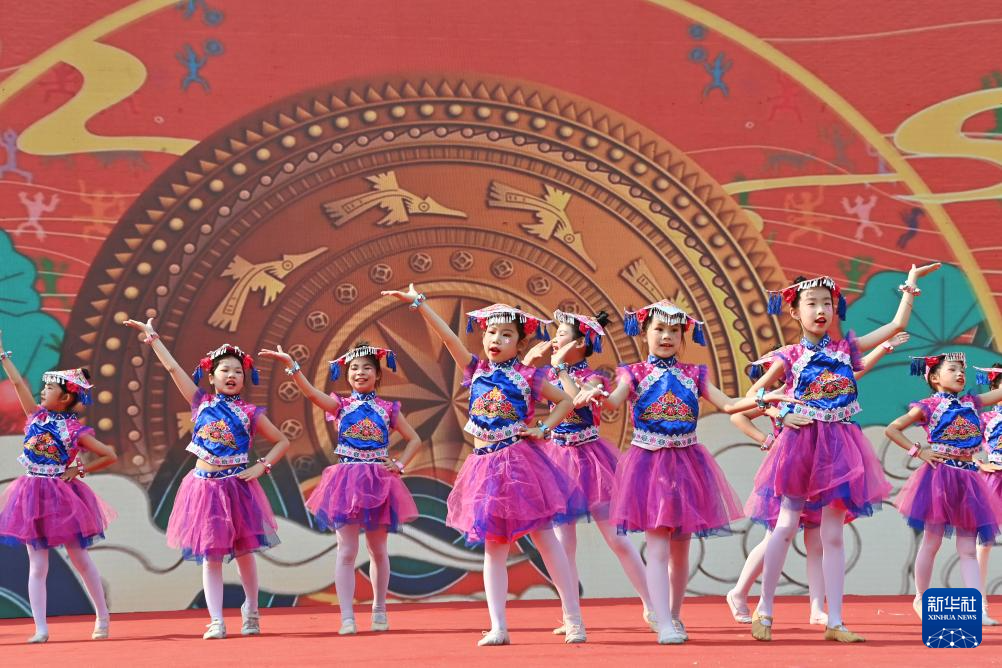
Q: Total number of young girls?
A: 10